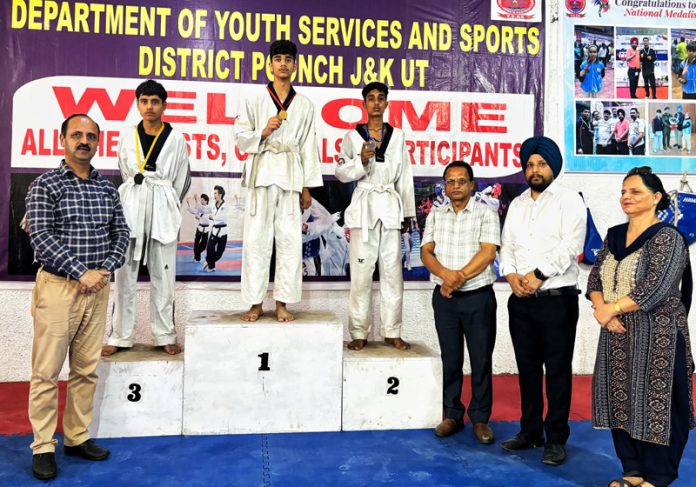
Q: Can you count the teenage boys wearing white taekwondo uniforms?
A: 3